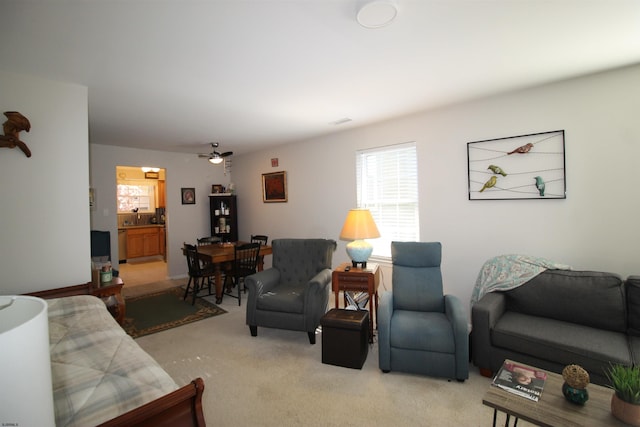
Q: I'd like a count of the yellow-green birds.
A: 2